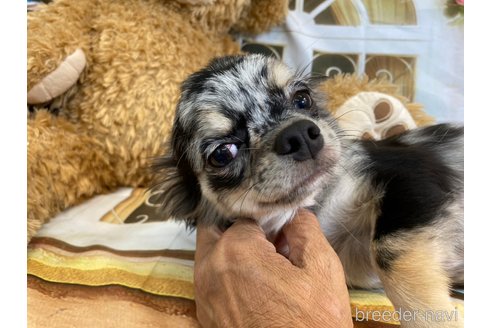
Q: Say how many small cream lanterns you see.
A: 0